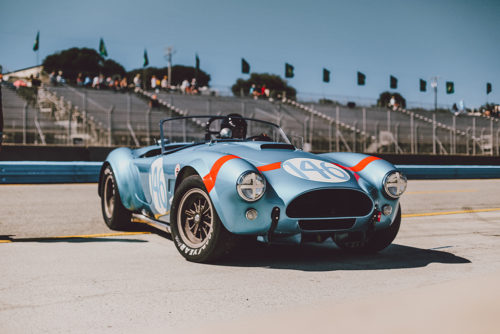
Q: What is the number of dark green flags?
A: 12